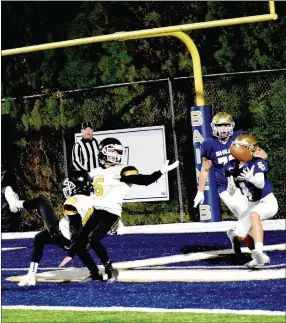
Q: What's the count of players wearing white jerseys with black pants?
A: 2